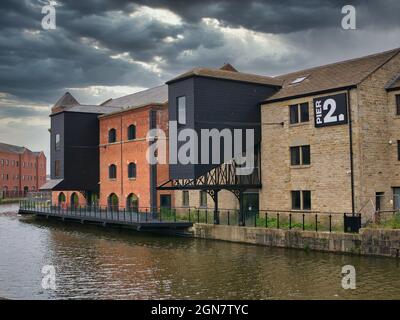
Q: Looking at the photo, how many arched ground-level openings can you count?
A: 4